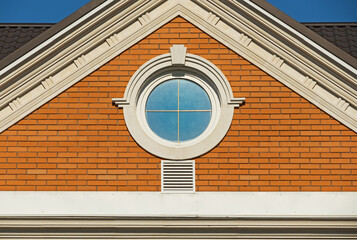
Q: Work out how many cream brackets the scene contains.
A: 10